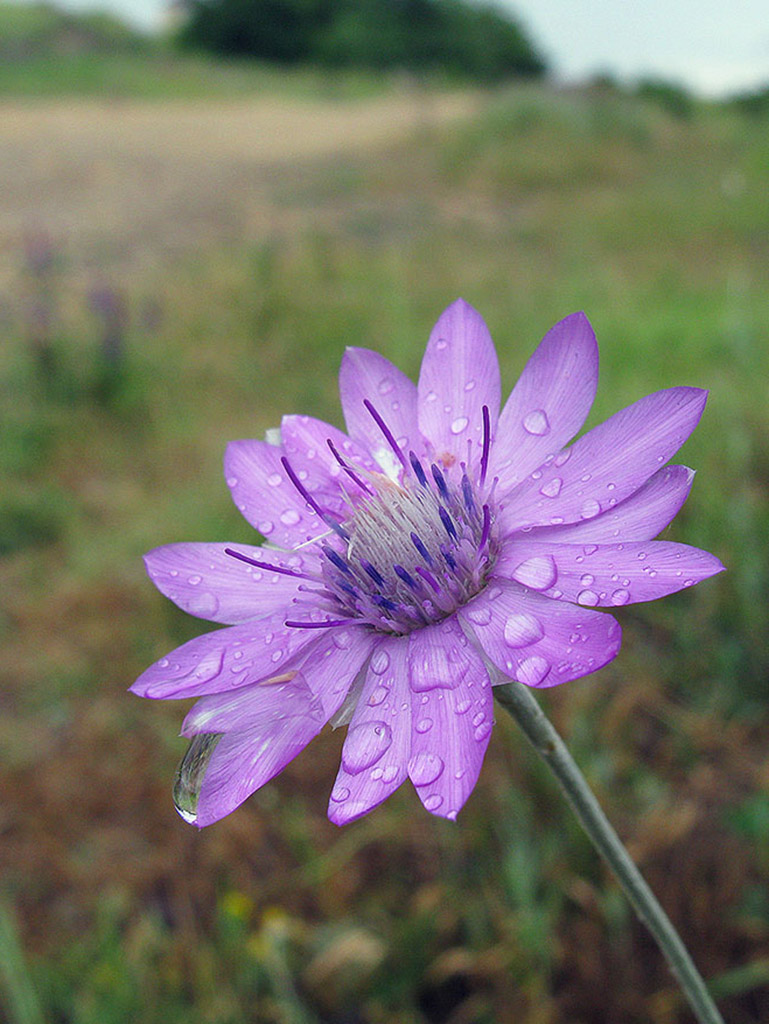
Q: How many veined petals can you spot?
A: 15